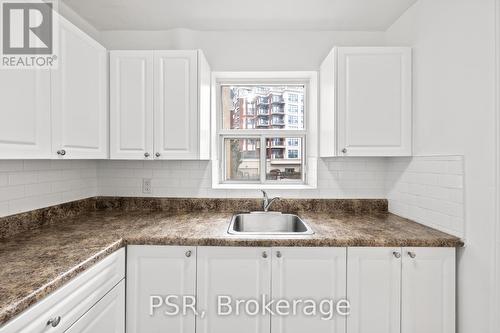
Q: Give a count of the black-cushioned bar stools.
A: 0